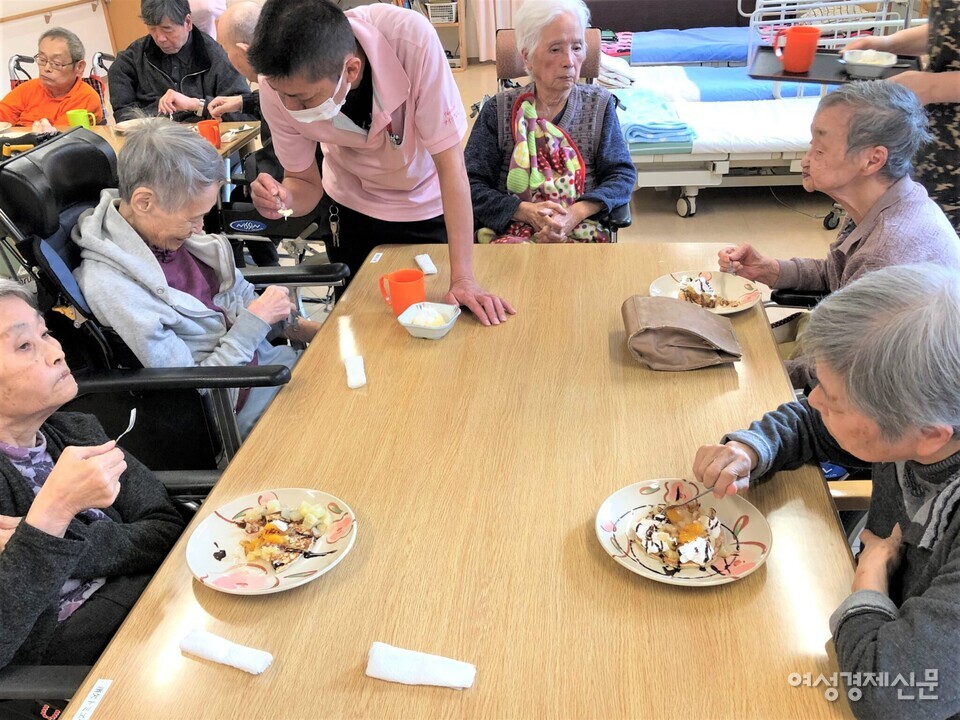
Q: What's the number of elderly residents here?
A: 8